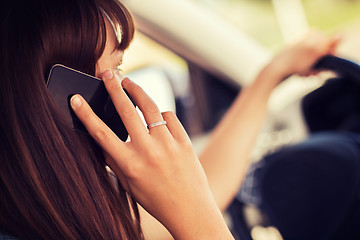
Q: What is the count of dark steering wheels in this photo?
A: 1